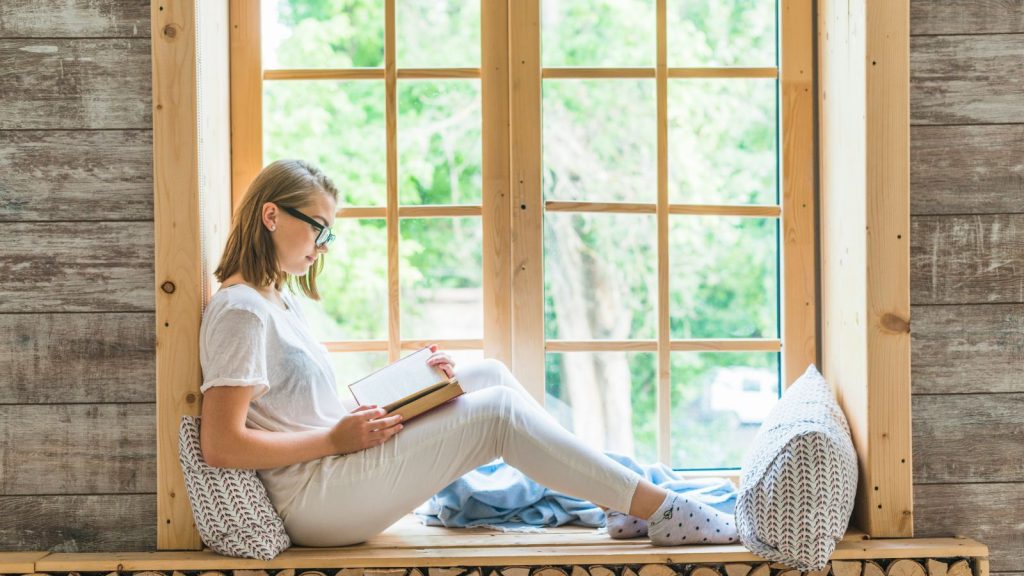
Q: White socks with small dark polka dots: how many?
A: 2